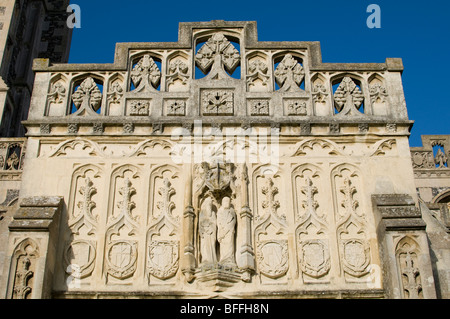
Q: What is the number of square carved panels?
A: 5